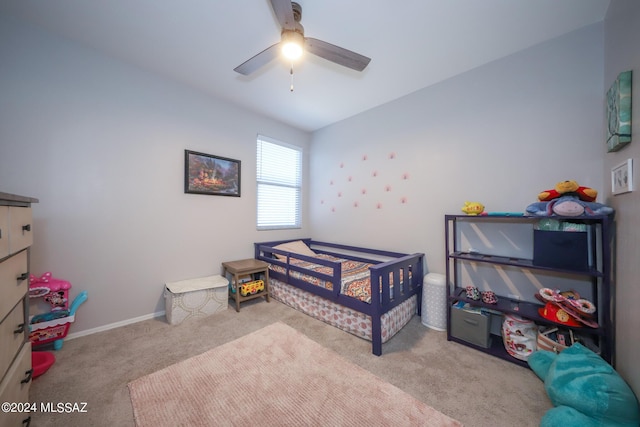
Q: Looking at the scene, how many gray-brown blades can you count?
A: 3